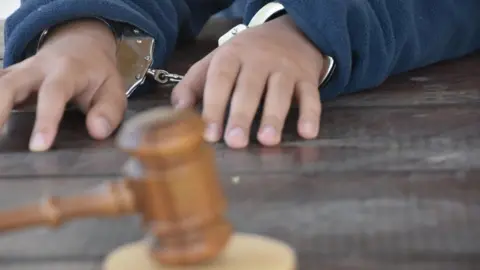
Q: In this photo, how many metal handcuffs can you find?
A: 2